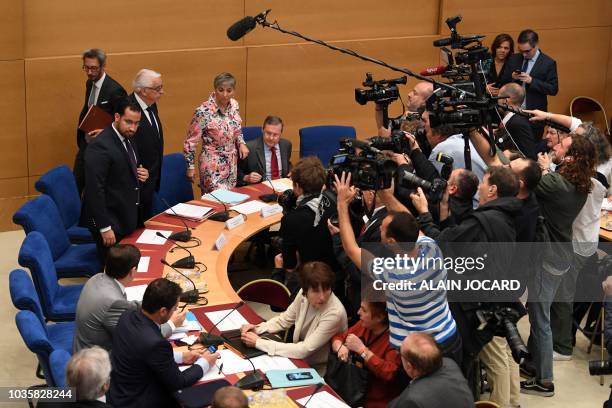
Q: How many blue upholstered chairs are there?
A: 9